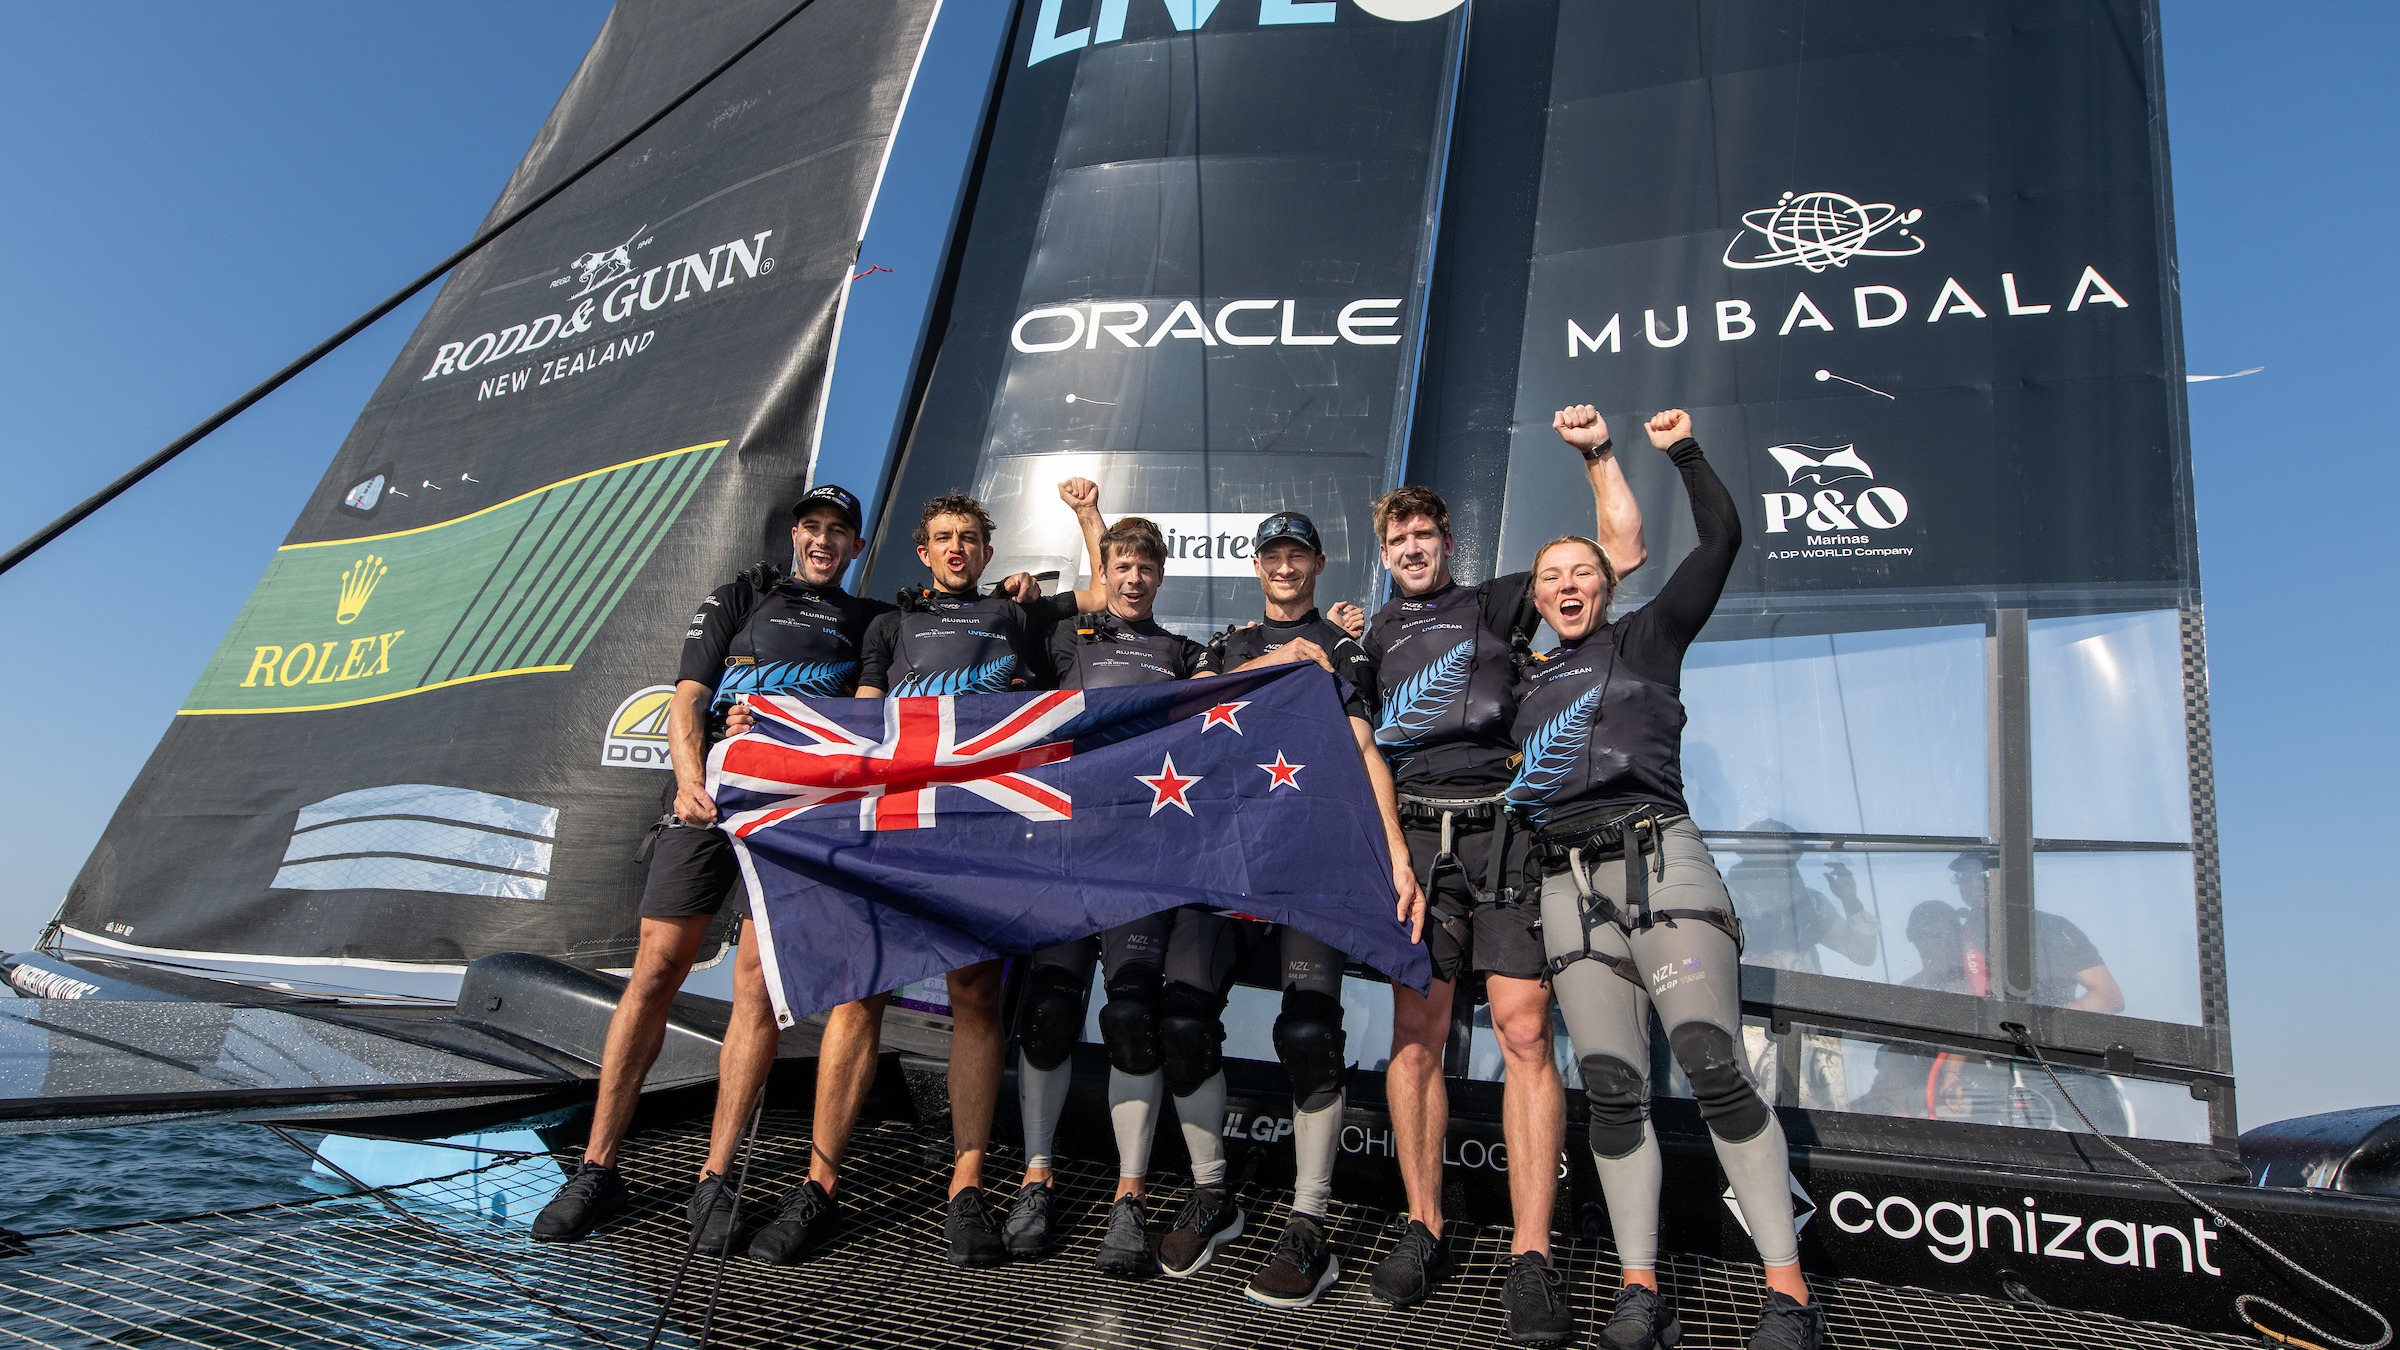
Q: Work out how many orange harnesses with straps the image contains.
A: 0